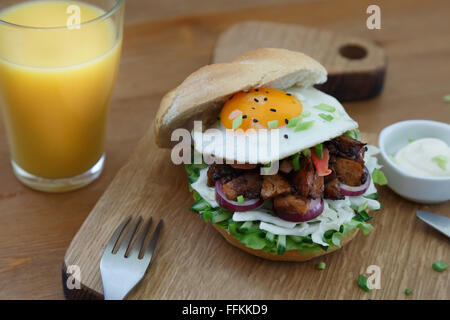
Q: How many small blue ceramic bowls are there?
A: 0